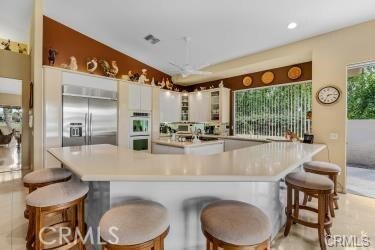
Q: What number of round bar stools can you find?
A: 6